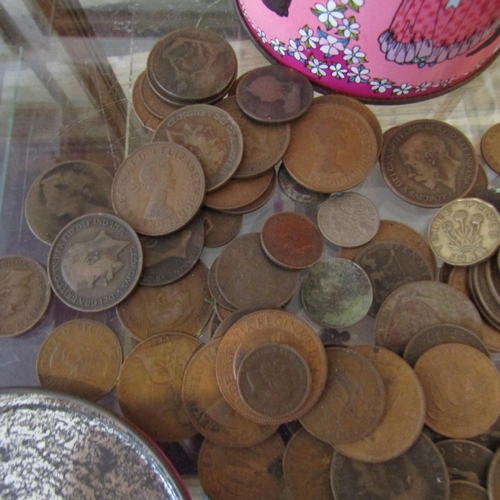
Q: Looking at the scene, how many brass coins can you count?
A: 1